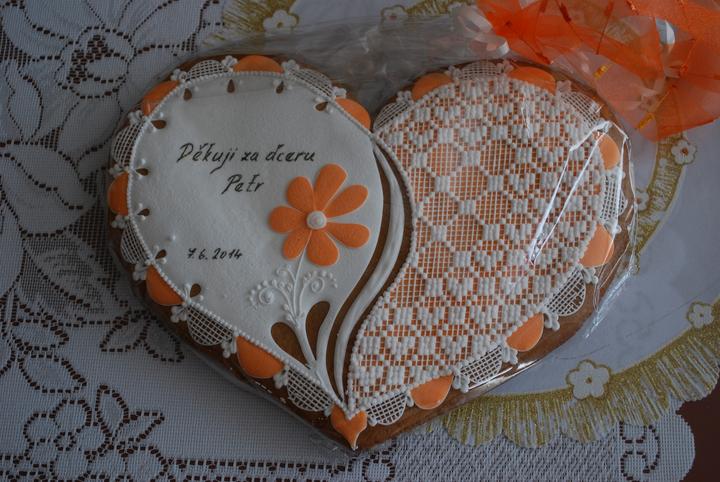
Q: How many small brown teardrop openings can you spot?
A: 9